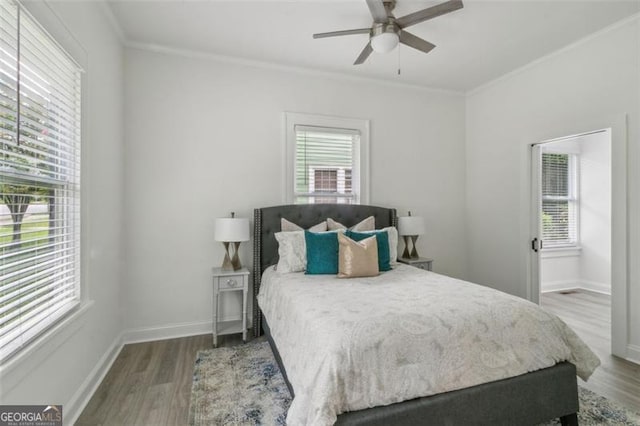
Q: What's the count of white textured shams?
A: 2